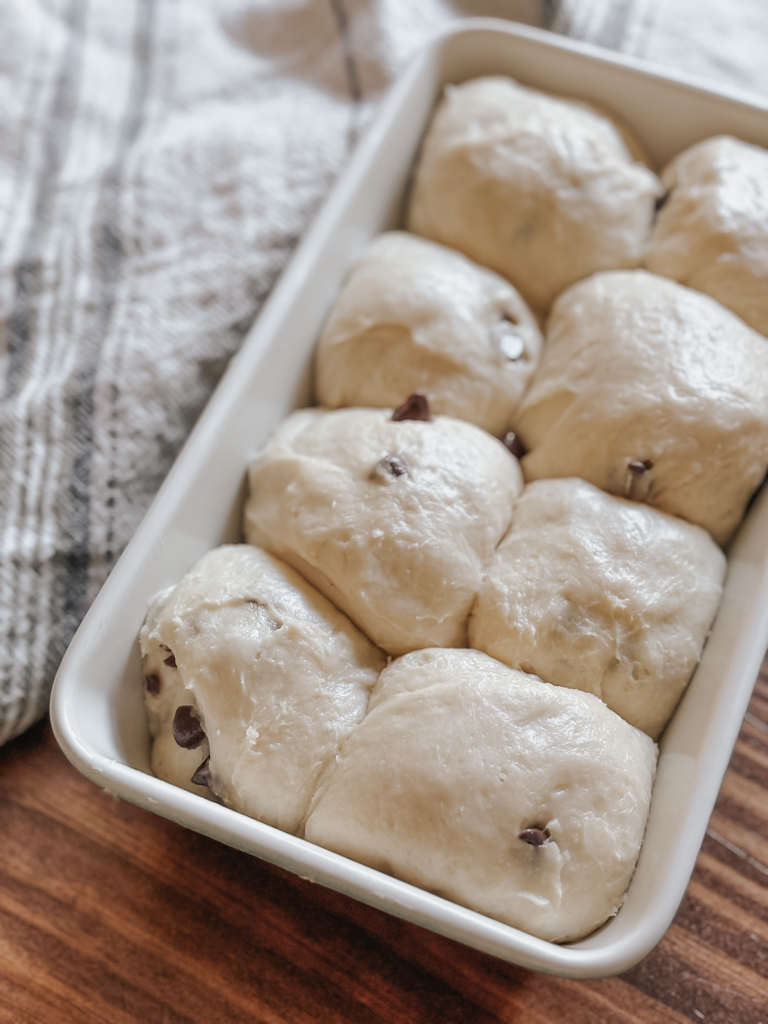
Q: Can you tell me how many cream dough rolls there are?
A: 8